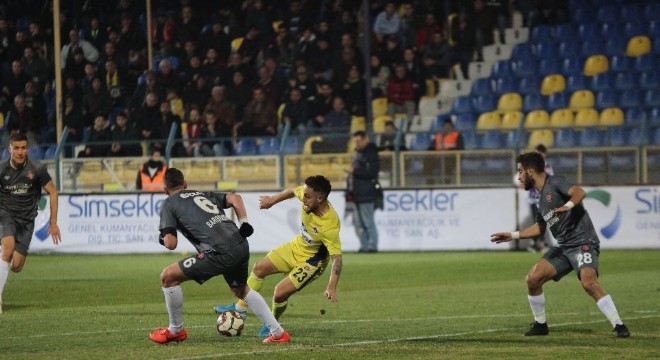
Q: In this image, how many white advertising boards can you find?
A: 3